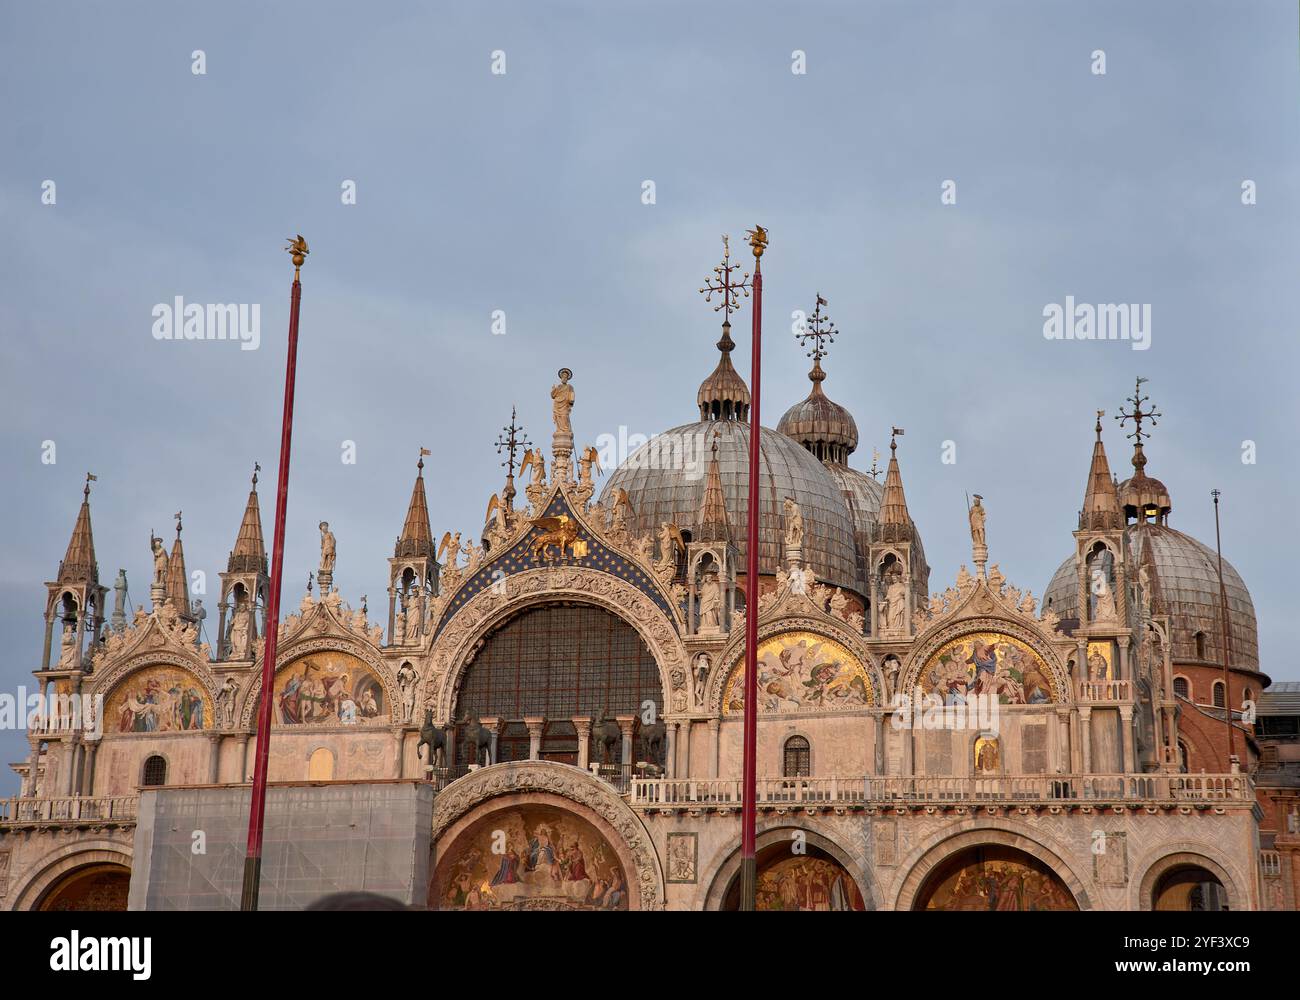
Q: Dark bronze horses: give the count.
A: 4